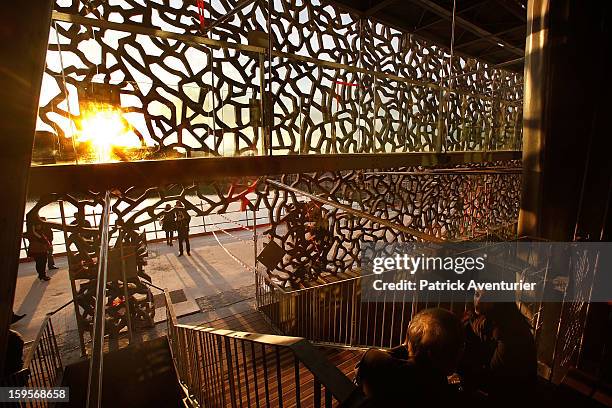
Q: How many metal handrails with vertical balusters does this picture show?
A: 3